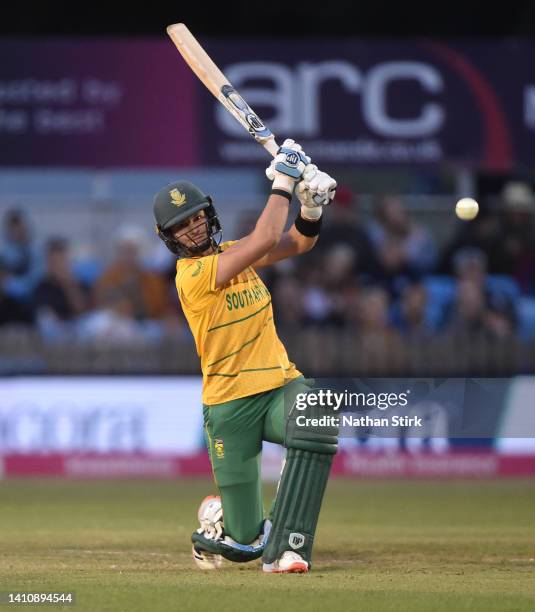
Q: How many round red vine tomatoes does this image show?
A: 0